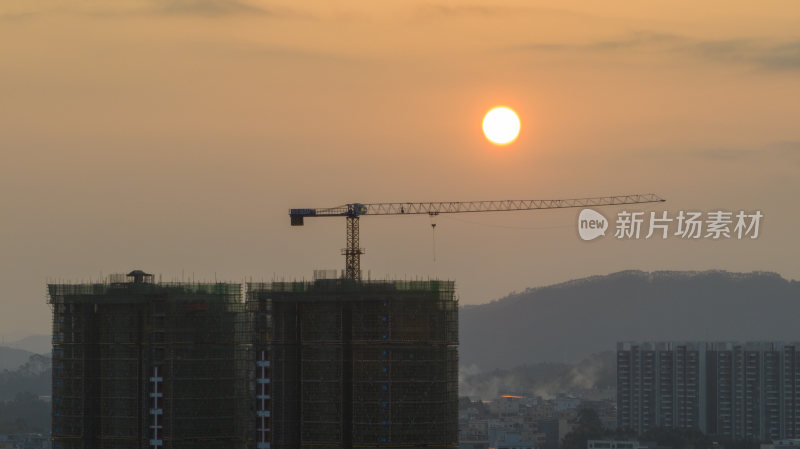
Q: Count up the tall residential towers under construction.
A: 2